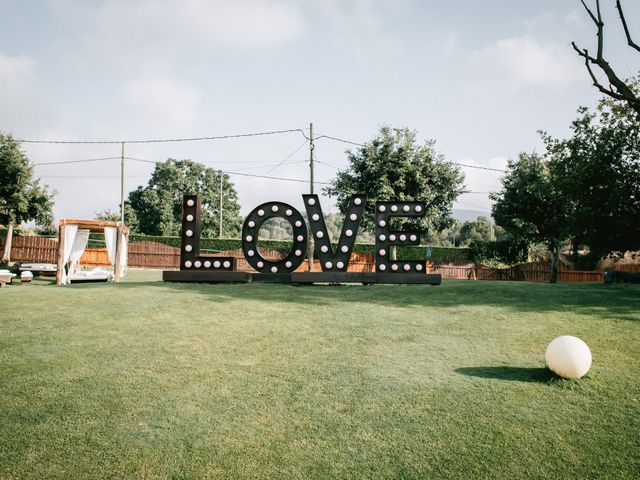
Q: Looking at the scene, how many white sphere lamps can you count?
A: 1